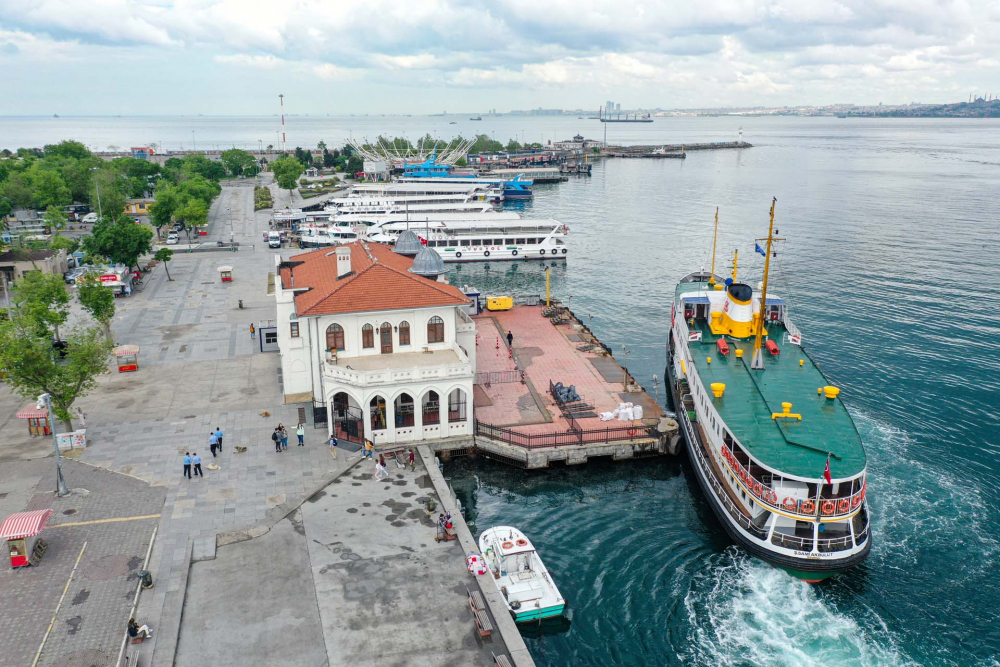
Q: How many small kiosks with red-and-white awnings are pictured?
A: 4